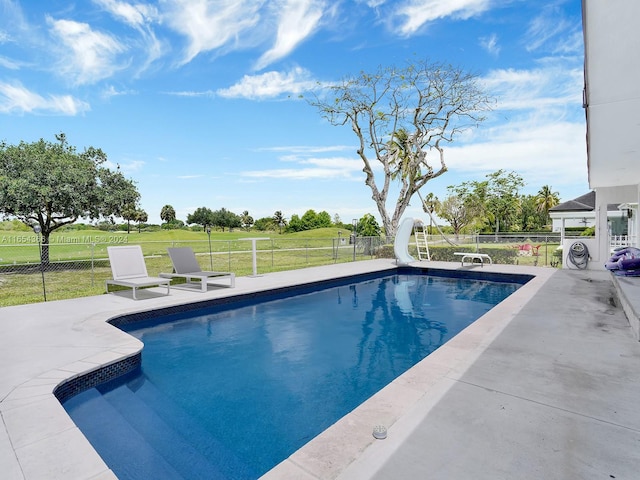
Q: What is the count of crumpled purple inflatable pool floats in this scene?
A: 1